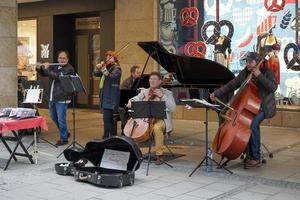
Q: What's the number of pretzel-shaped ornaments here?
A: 5